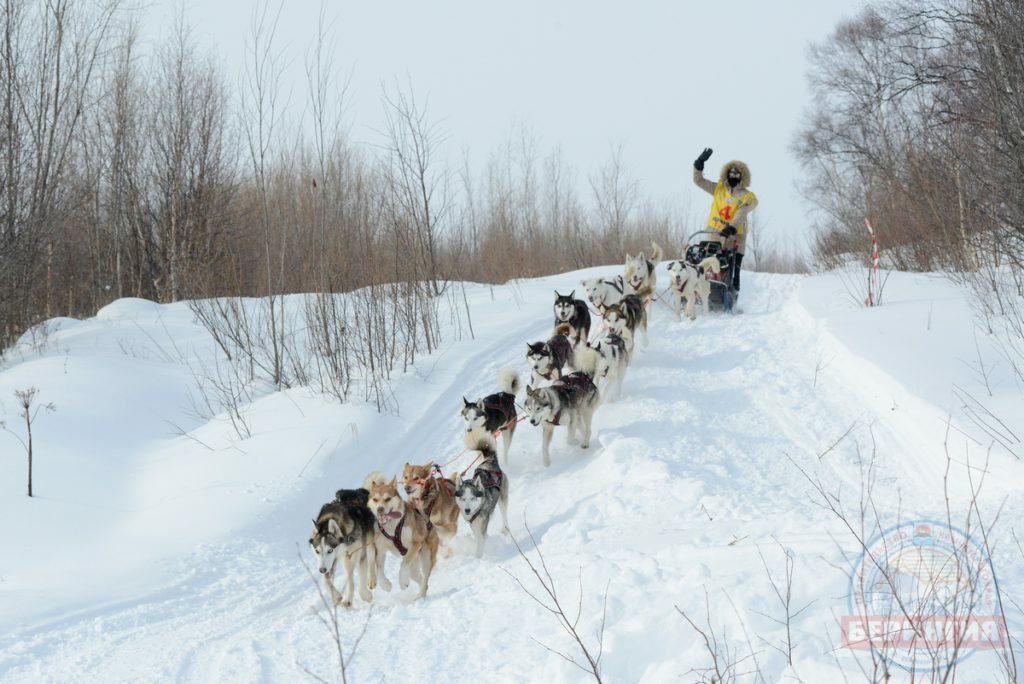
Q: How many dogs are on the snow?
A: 13